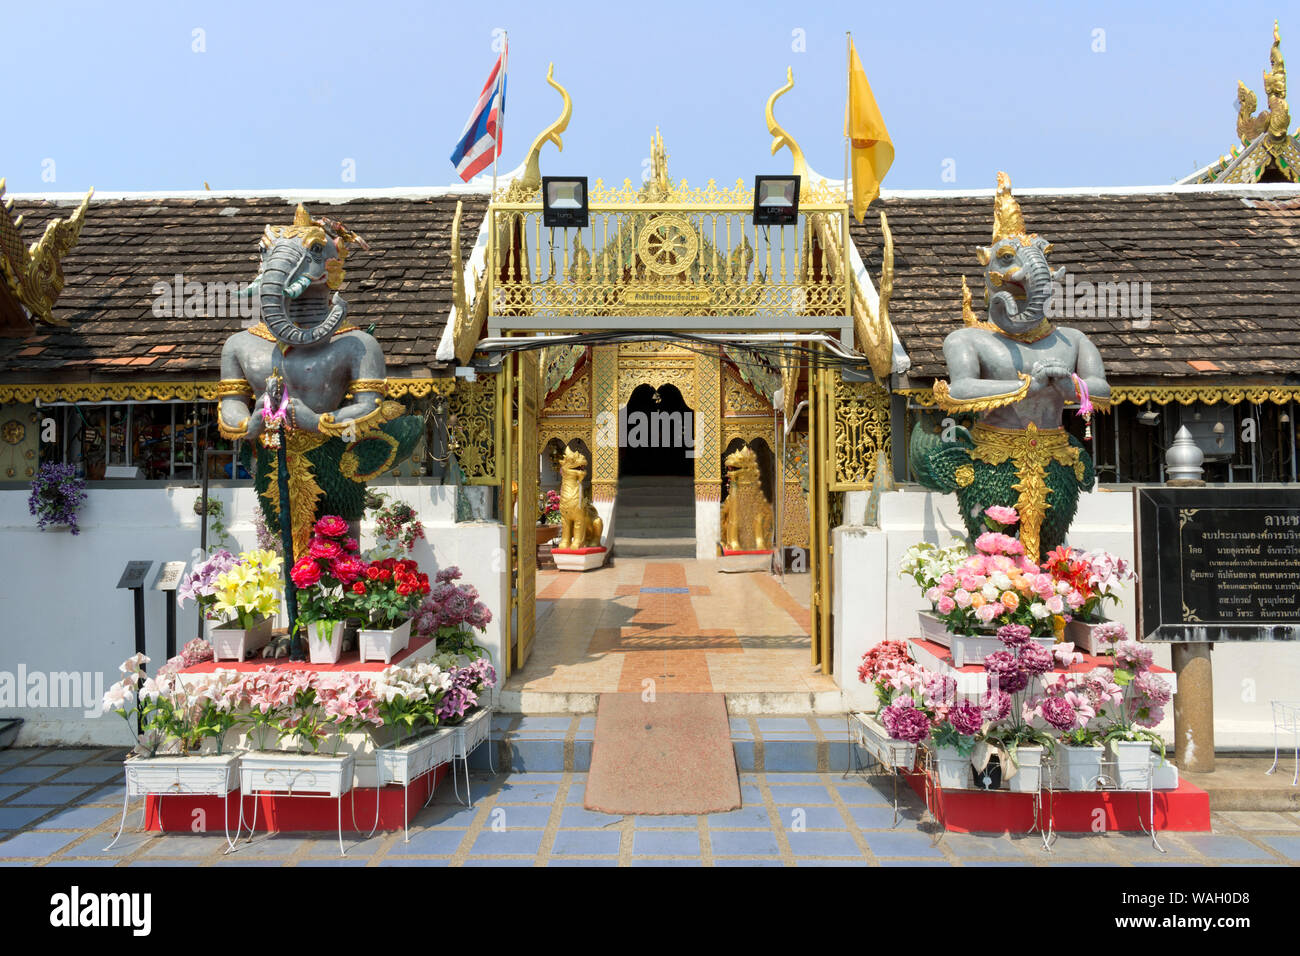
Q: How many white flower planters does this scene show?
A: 15